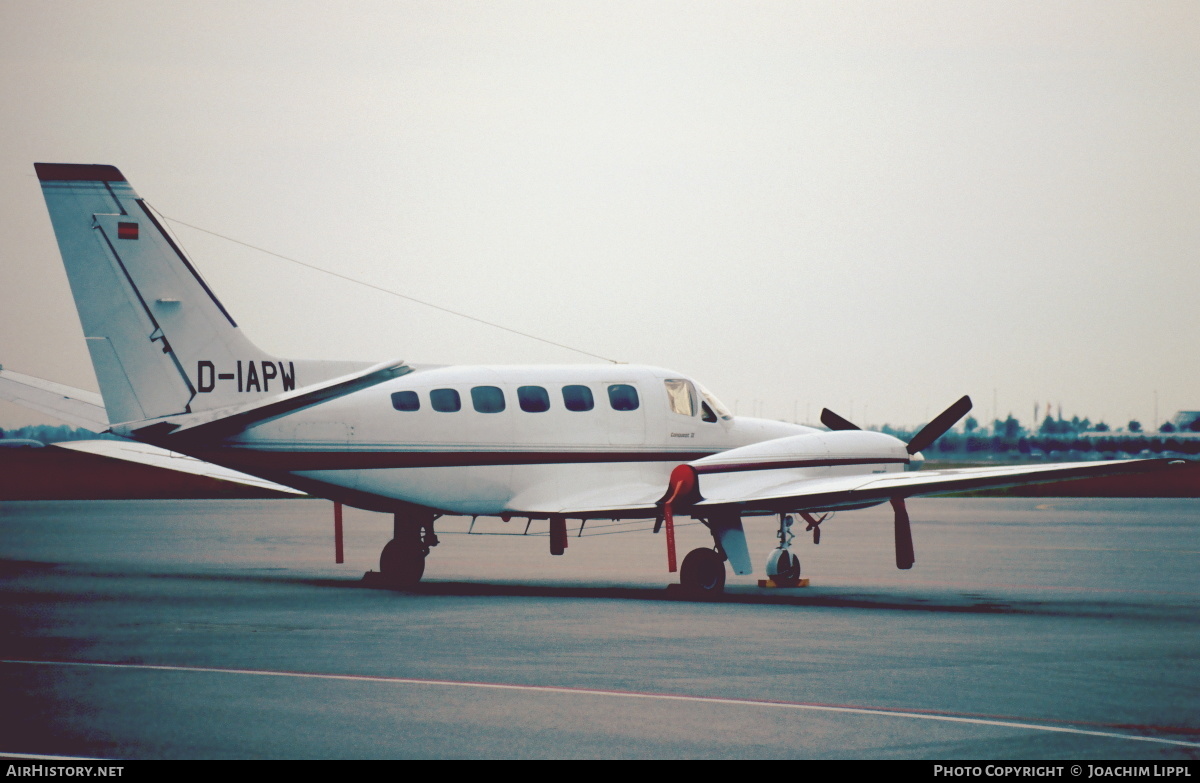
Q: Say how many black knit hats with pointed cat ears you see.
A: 0